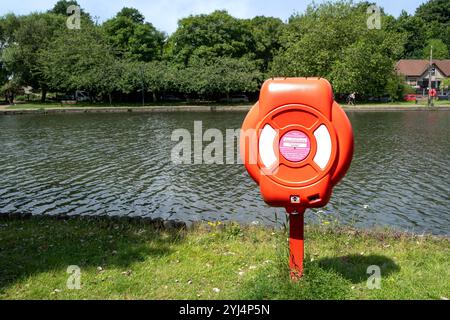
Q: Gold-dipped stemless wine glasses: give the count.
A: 0